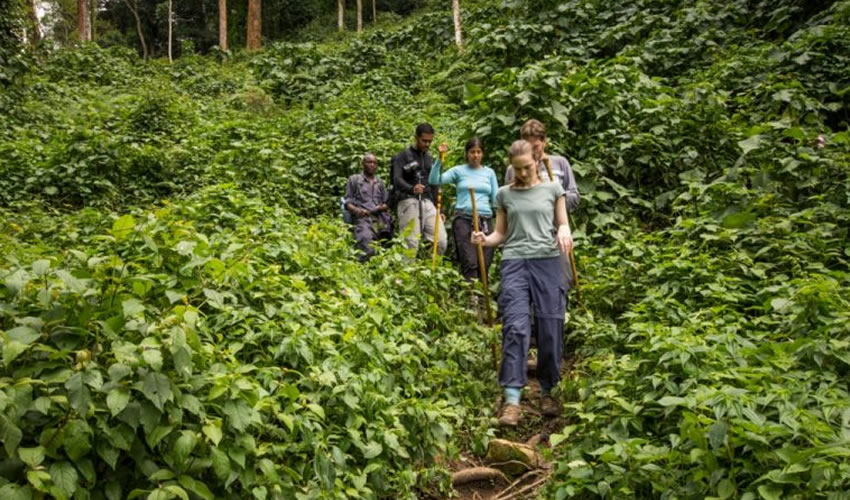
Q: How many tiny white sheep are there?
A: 0